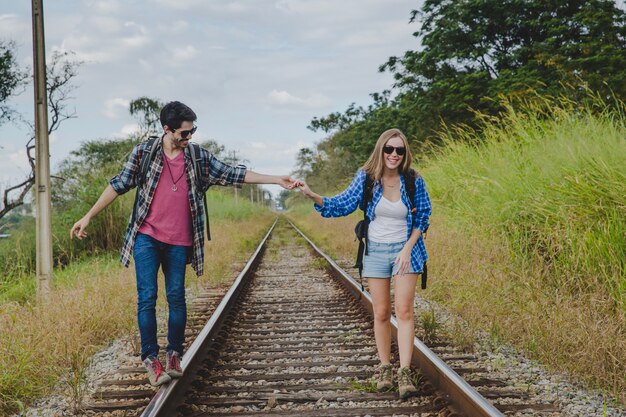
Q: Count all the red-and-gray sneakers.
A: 2